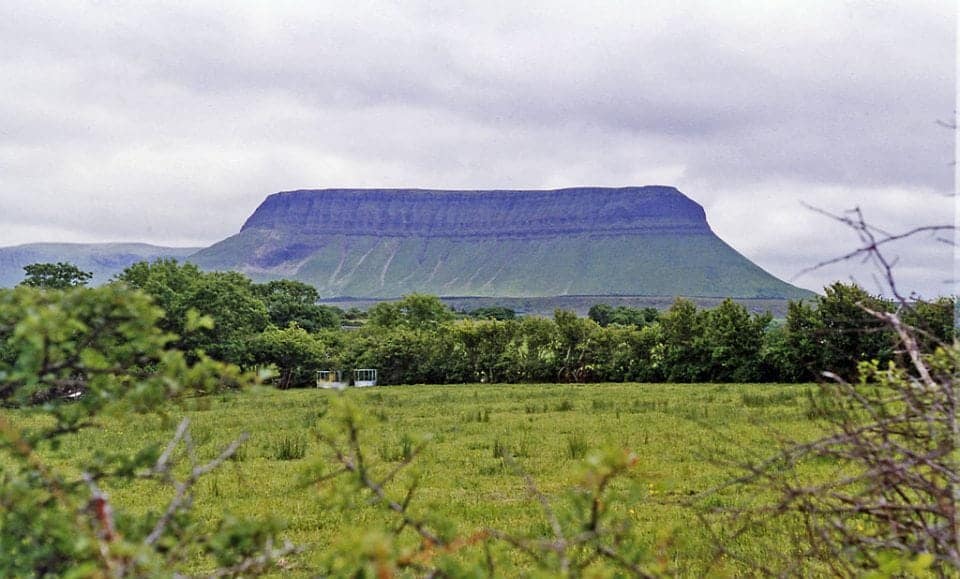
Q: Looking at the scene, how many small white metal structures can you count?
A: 2